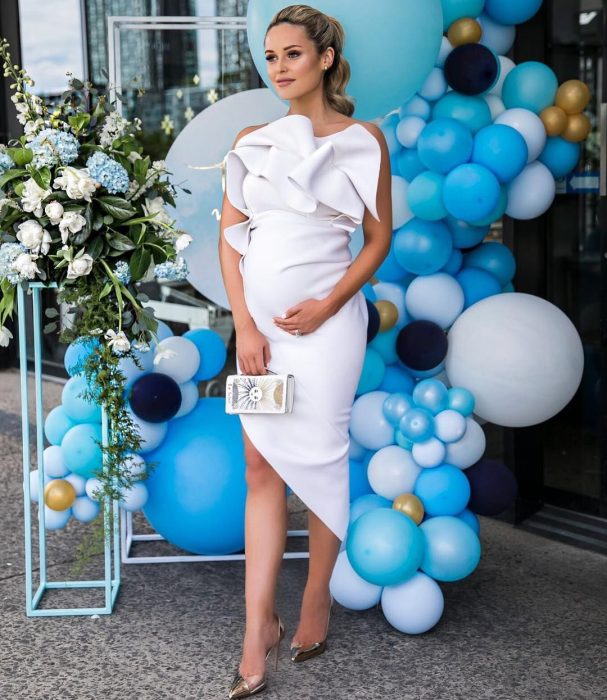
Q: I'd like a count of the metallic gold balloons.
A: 7